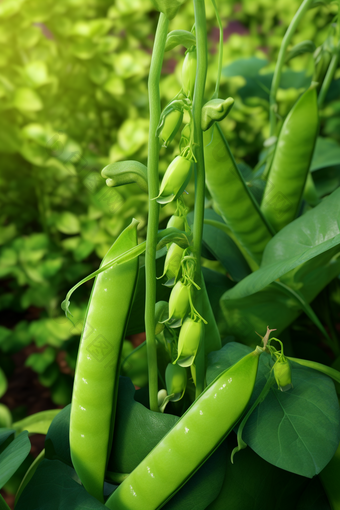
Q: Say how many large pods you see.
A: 4